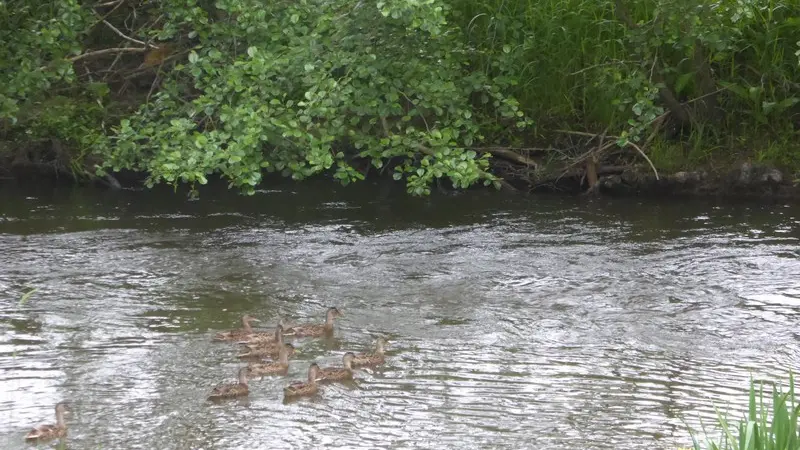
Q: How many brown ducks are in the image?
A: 10